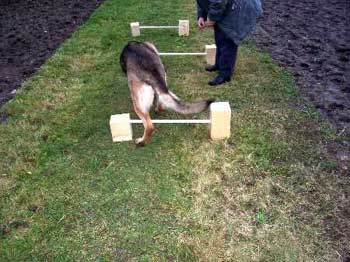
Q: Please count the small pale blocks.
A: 5